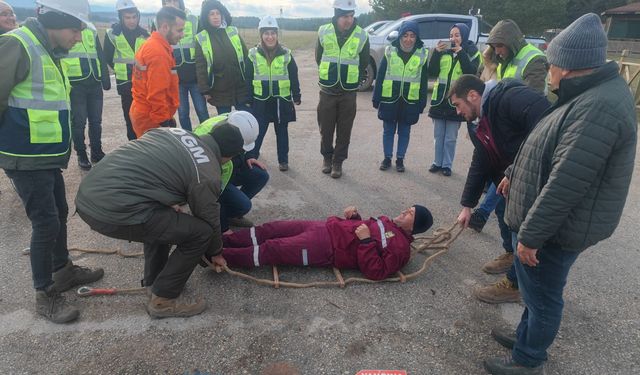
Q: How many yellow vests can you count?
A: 11